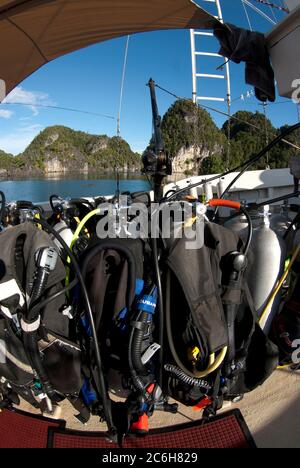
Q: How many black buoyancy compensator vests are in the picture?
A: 3